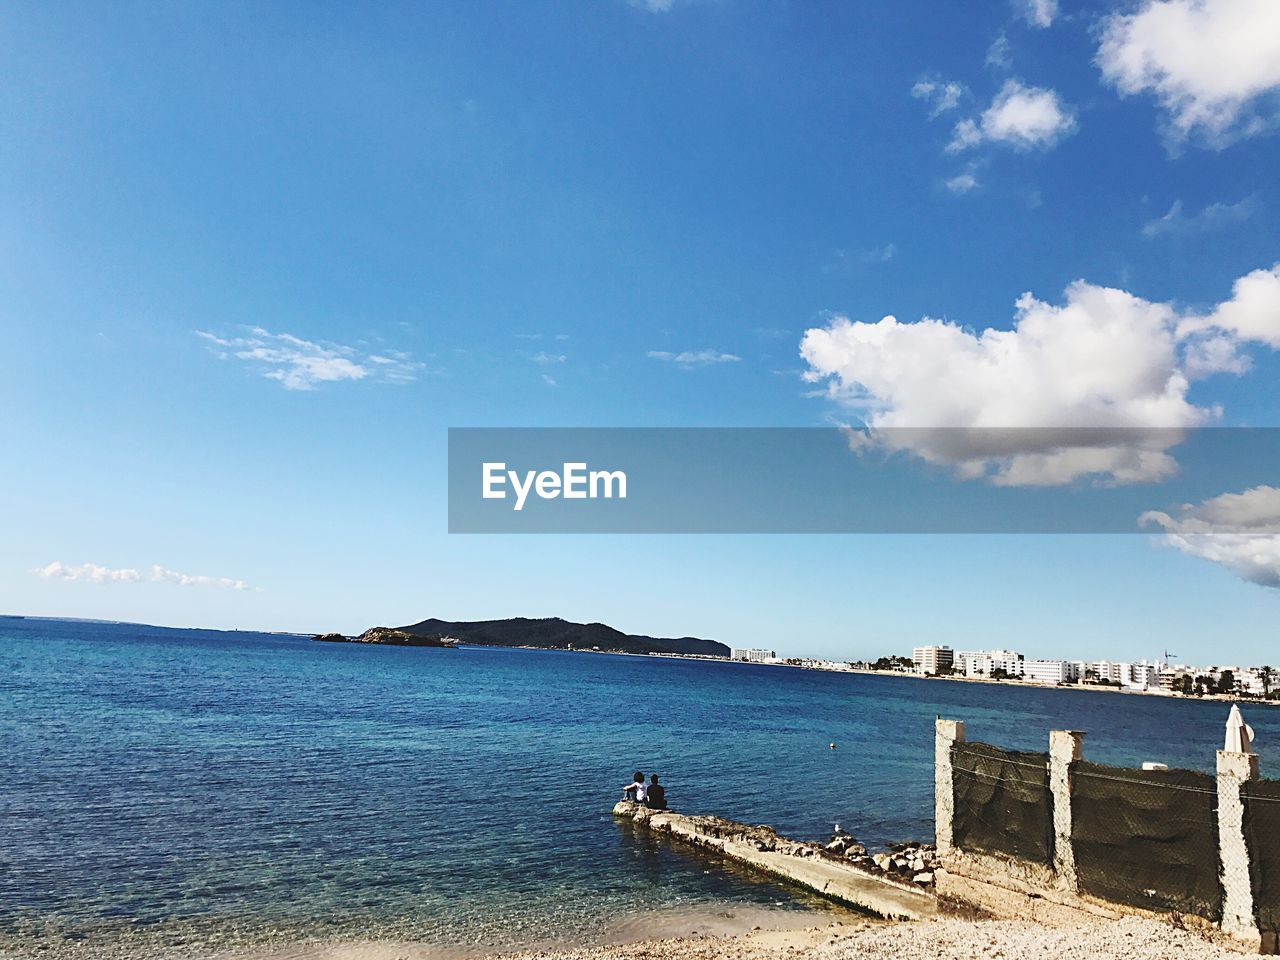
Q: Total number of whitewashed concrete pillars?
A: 3